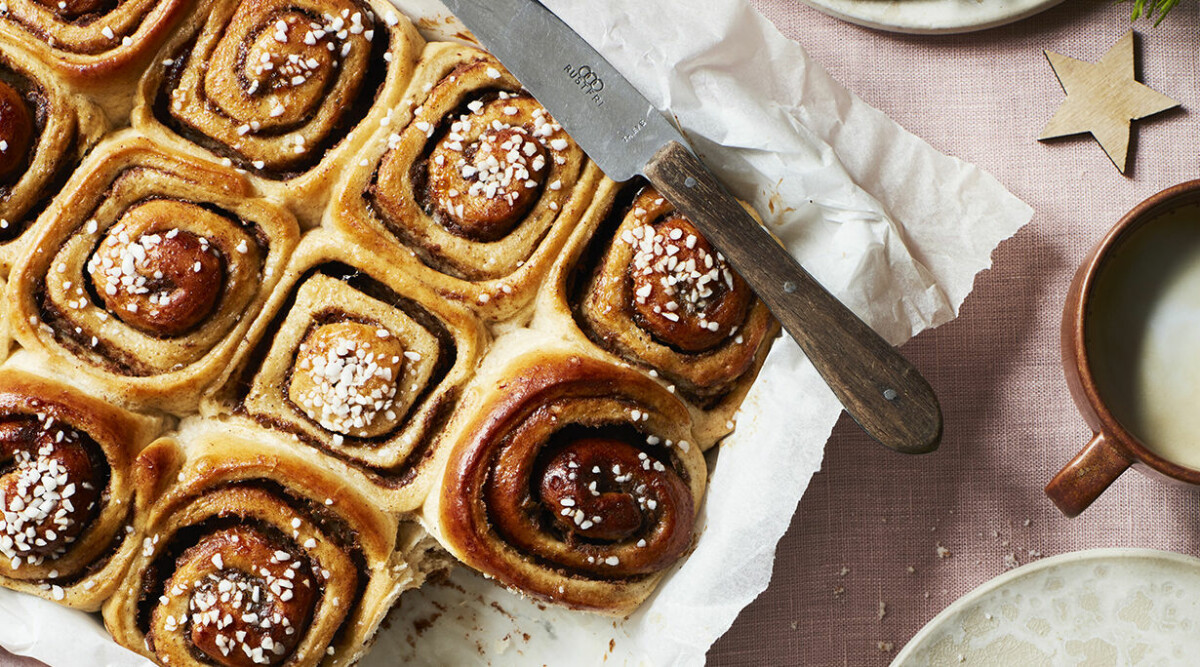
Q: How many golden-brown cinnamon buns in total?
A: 10